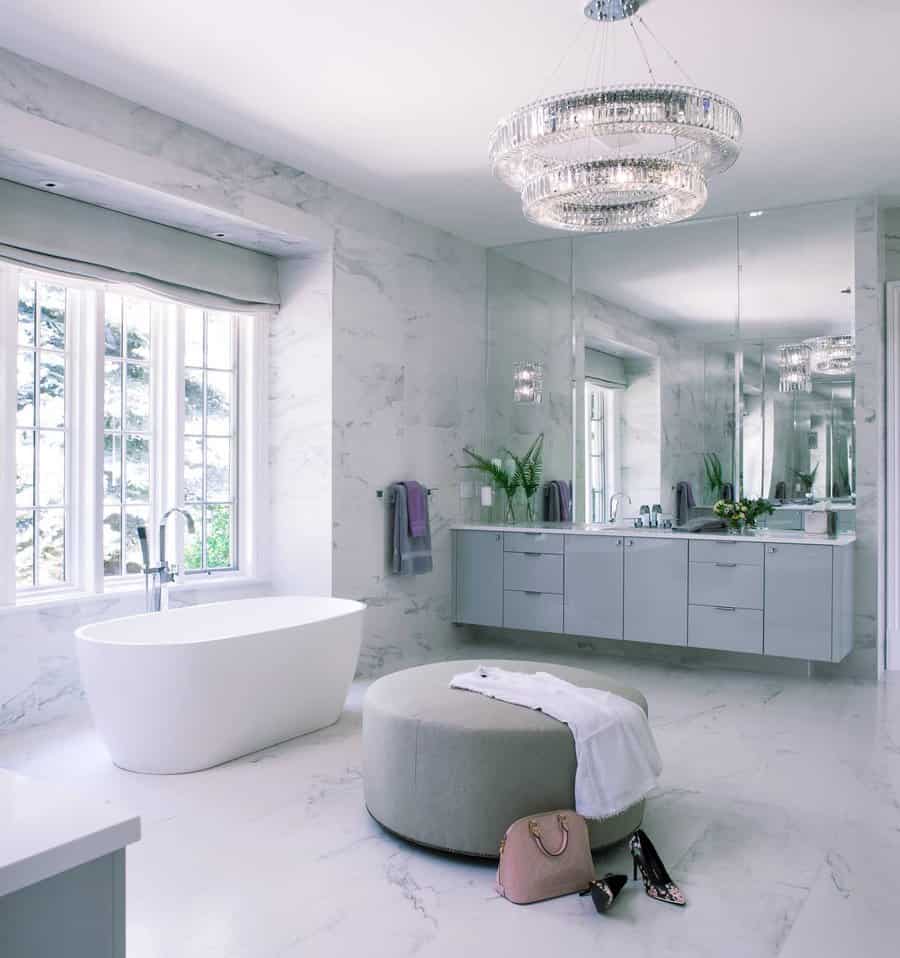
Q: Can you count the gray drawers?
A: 6